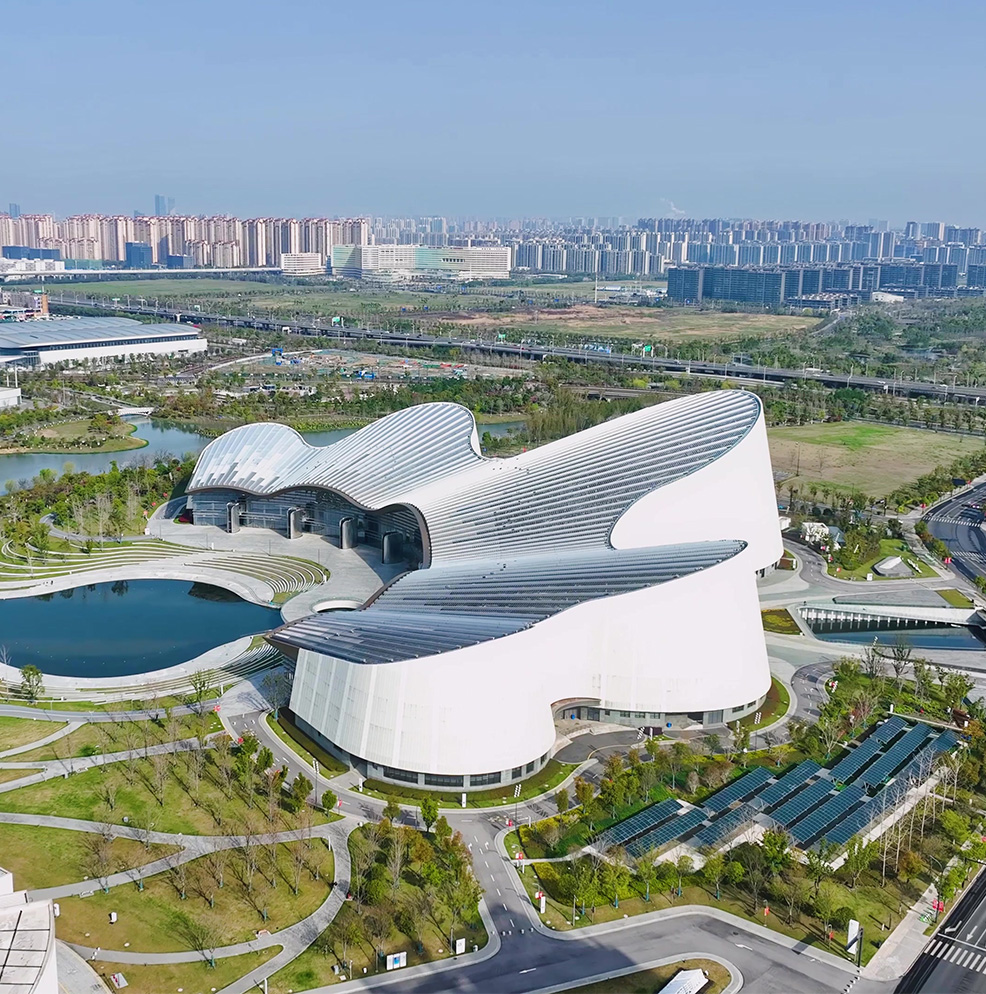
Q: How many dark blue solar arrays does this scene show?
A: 12